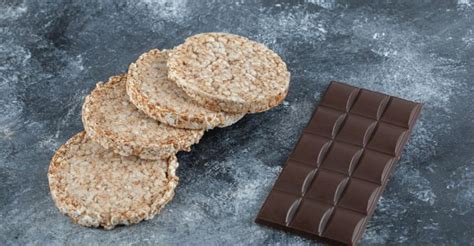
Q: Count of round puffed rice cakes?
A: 4